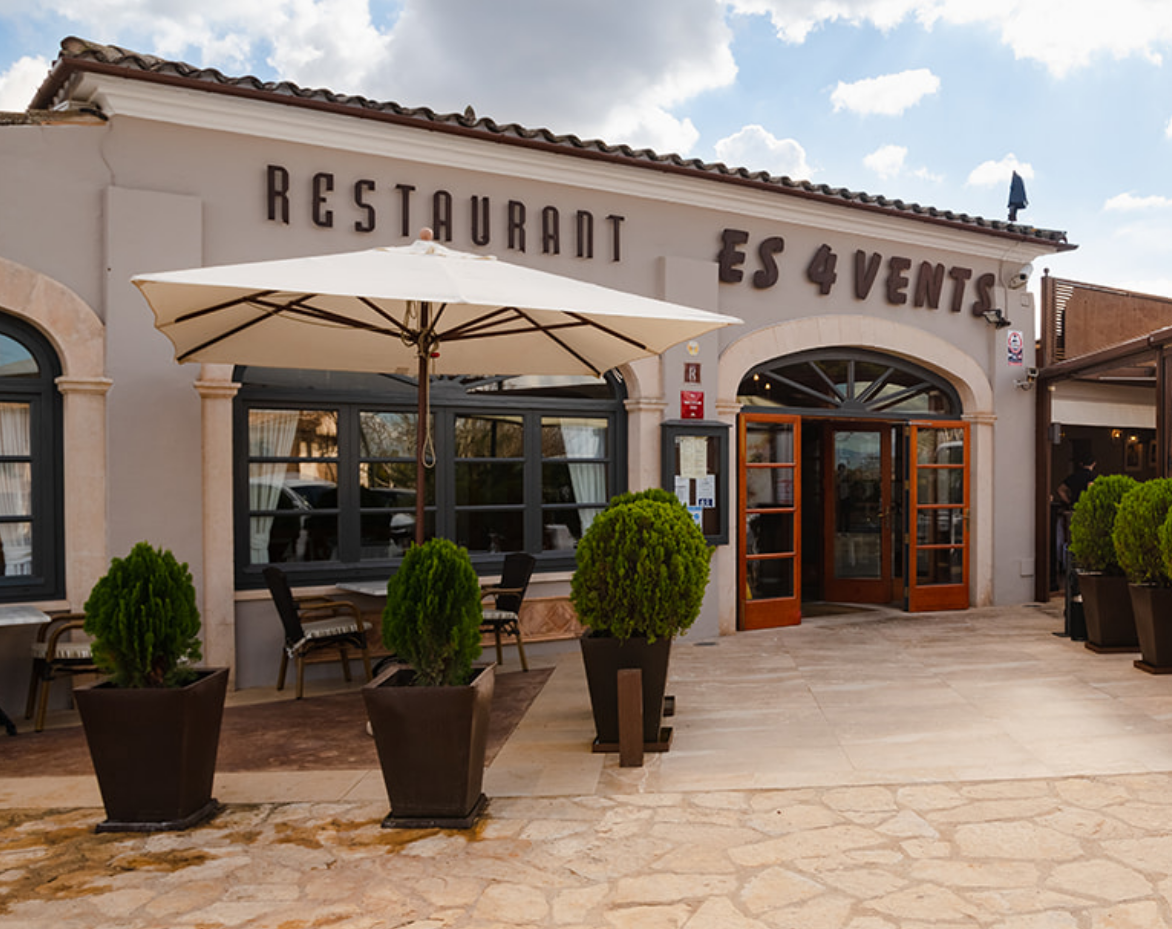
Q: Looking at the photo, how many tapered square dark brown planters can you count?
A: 5